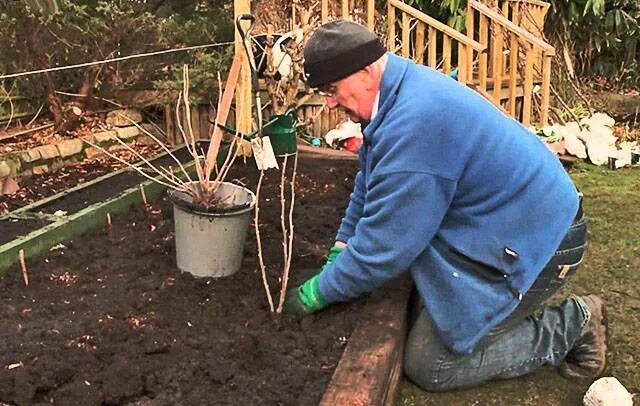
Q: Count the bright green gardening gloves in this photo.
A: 2